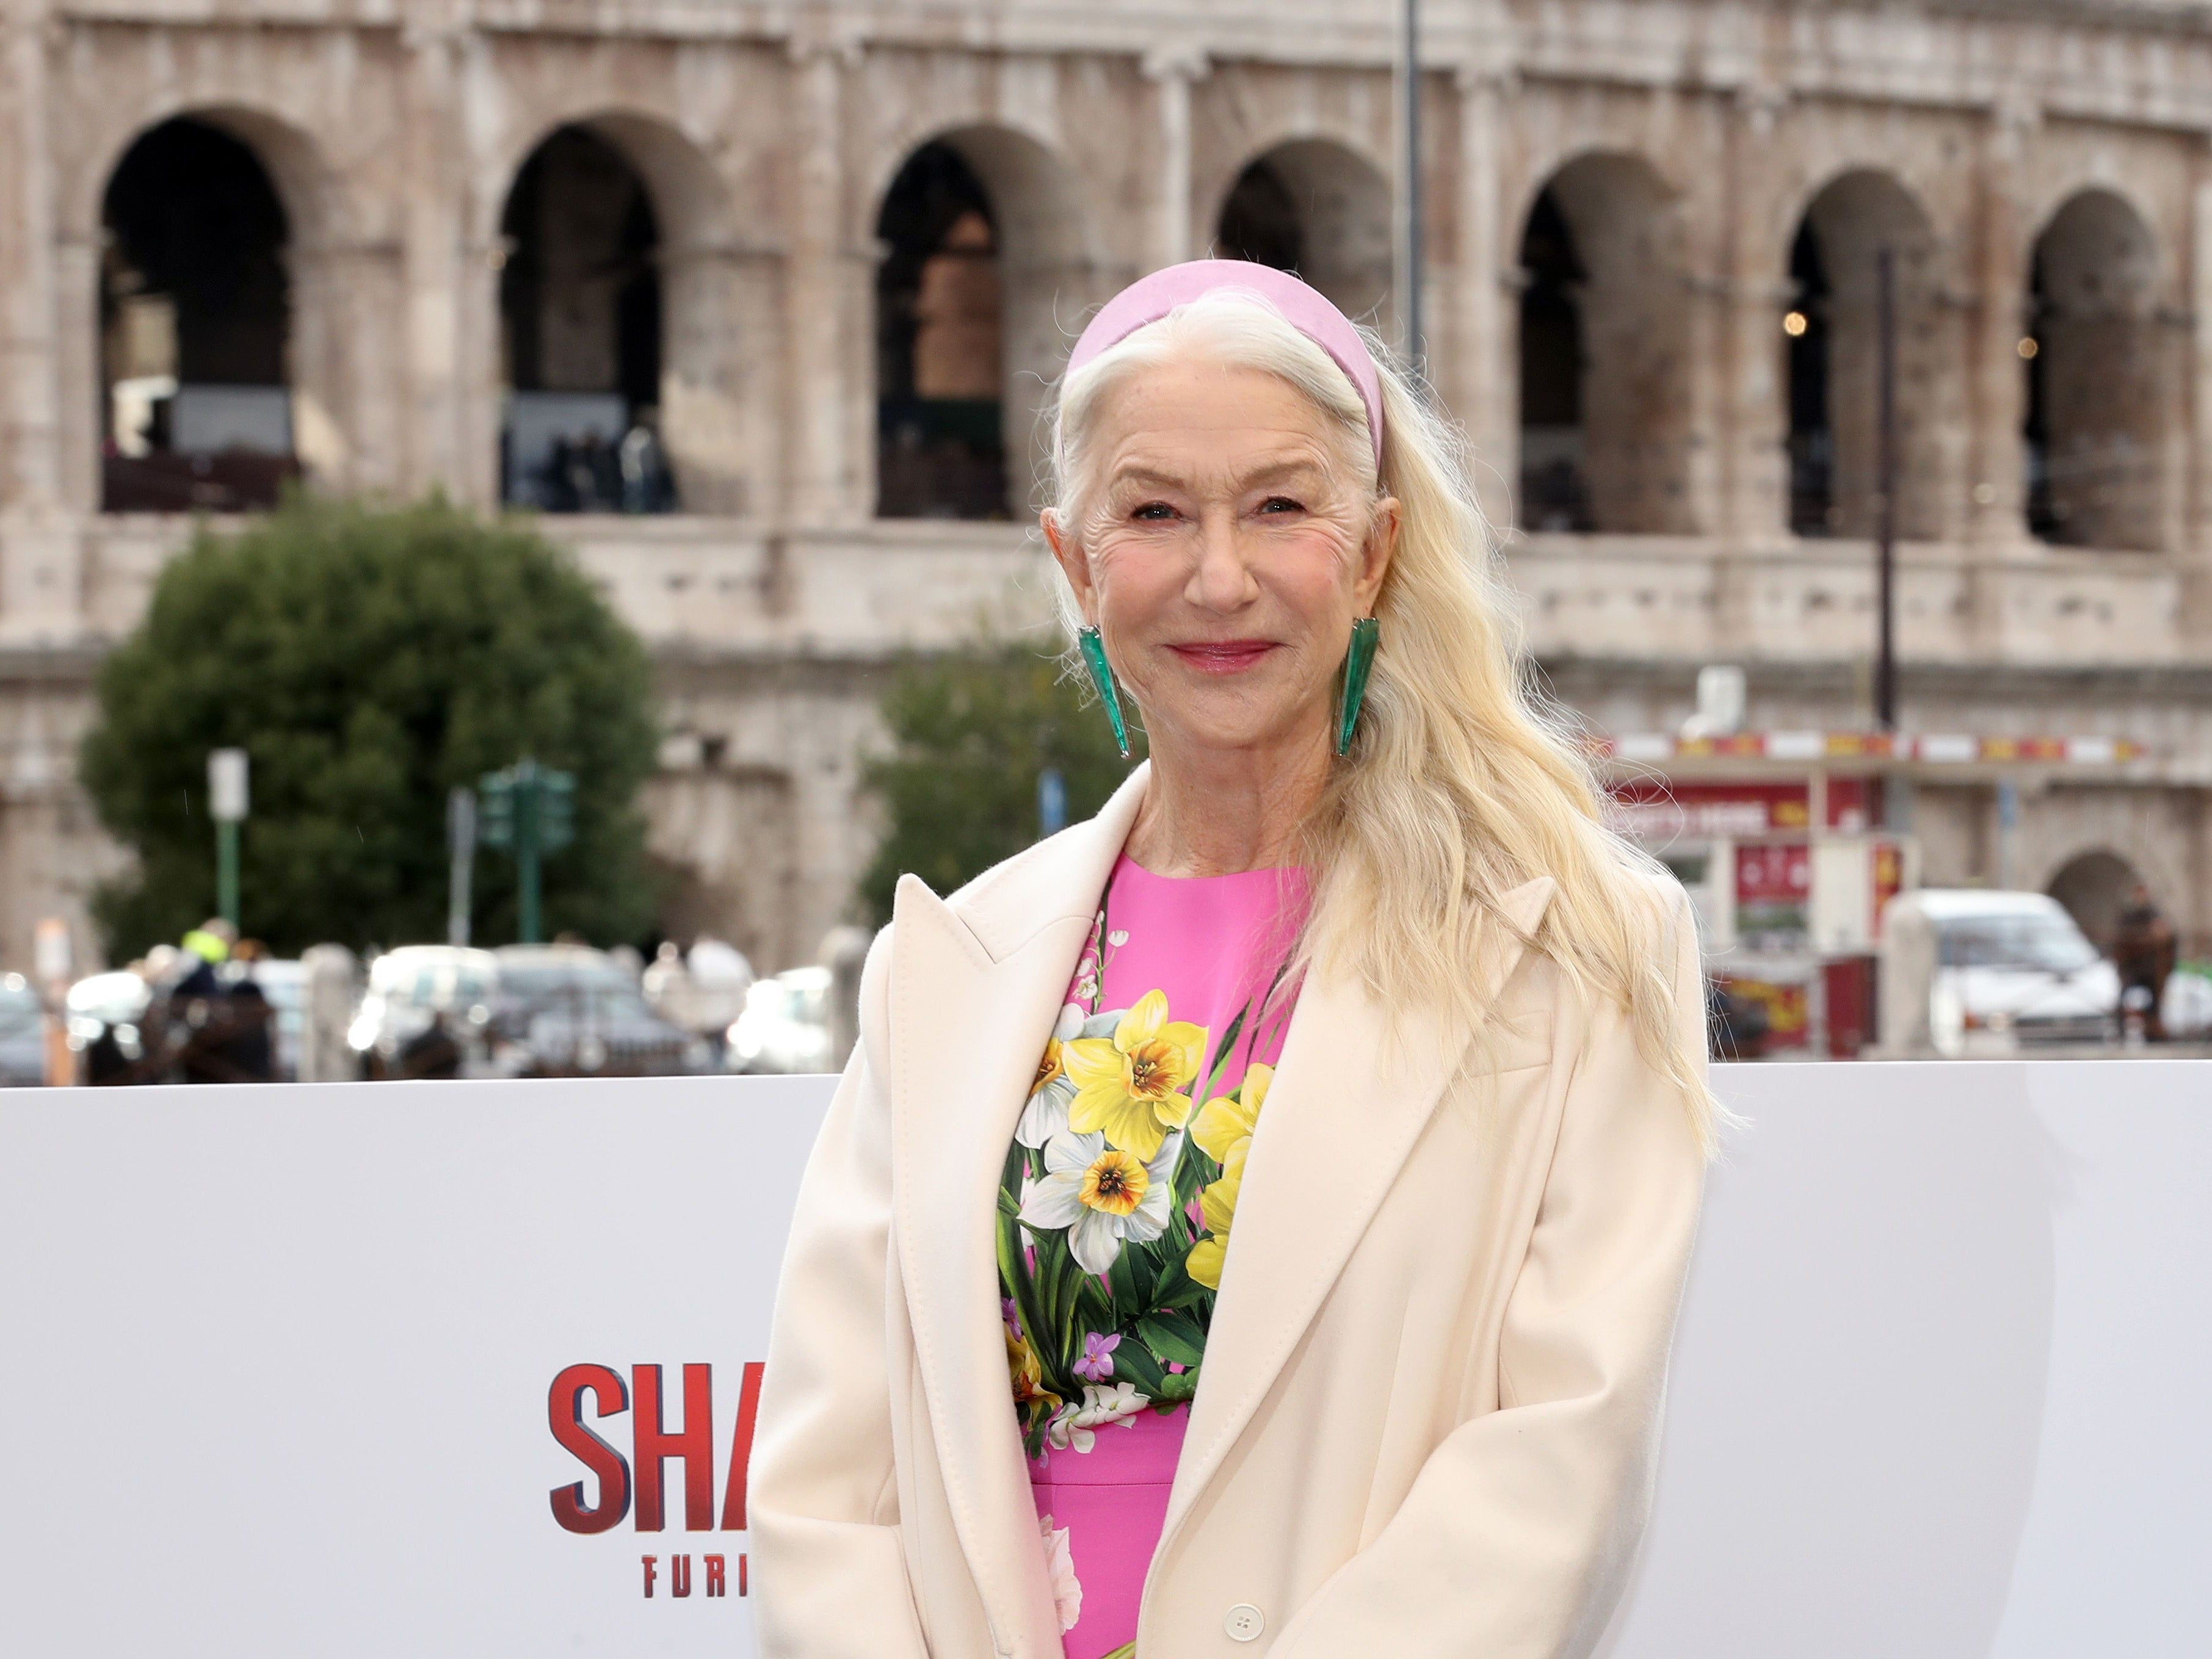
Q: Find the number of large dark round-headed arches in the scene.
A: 7